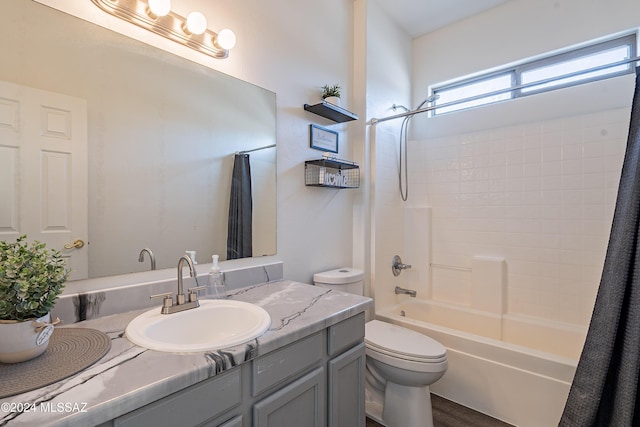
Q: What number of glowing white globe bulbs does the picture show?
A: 3